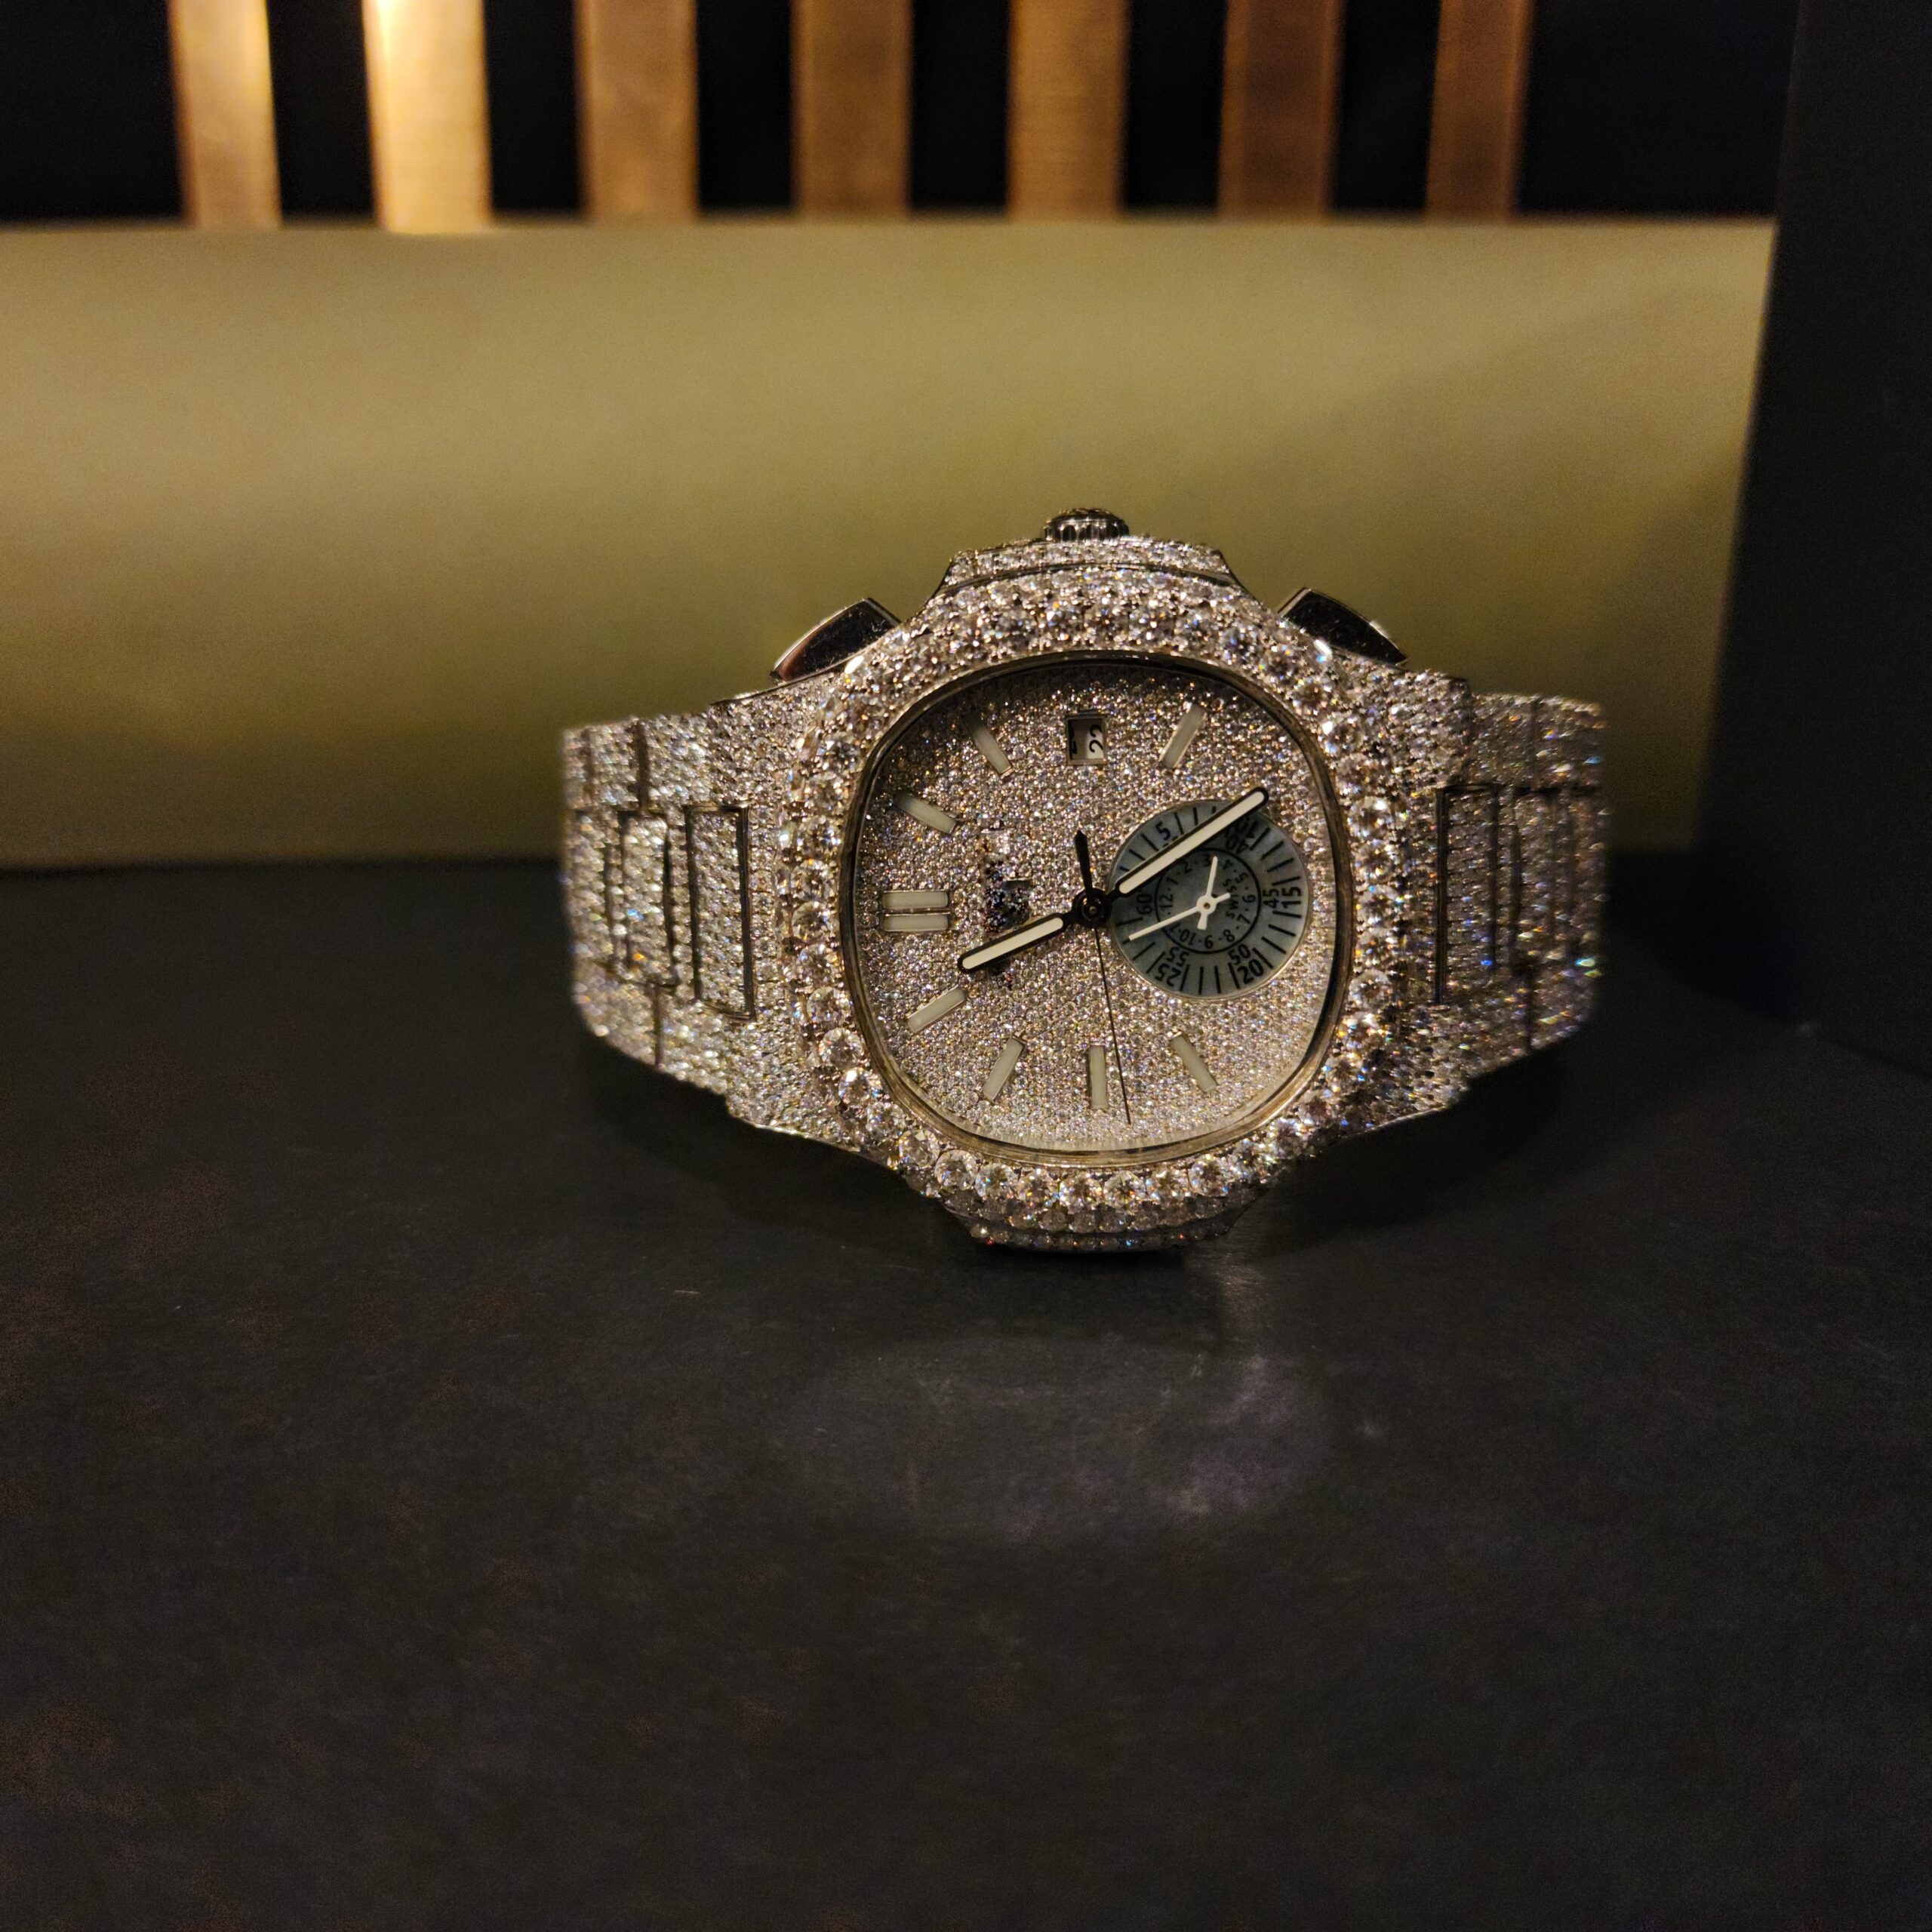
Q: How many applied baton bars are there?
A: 9